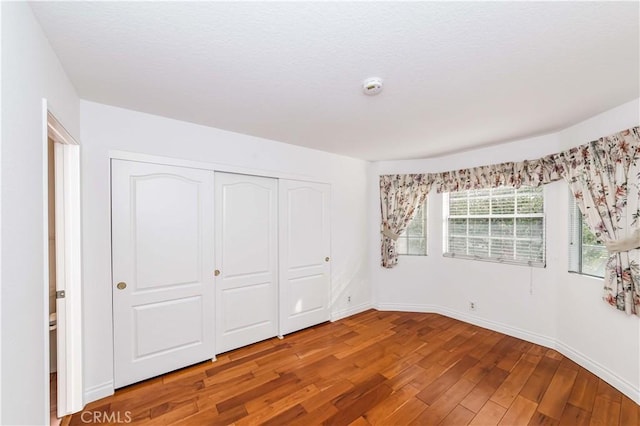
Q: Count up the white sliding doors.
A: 3